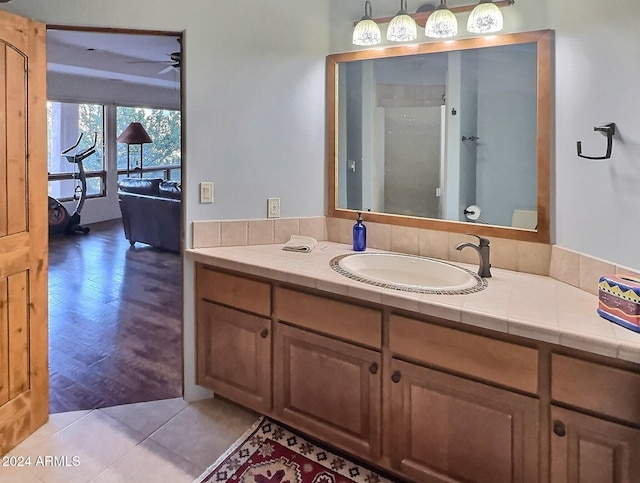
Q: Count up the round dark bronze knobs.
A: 4